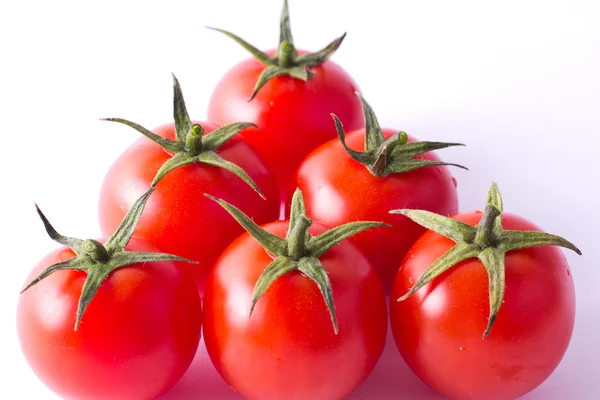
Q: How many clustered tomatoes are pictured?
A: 6